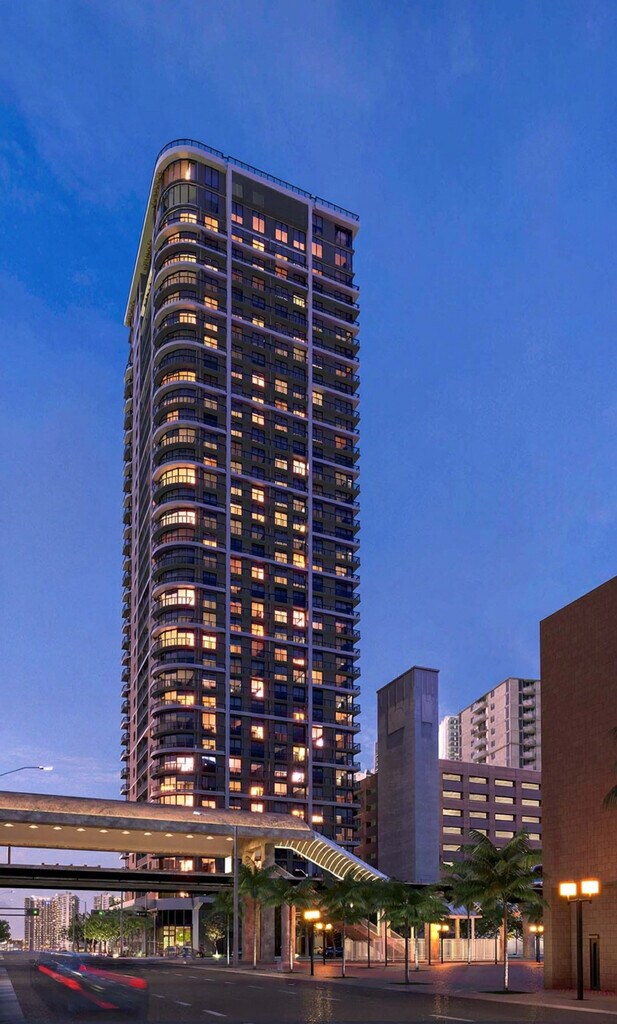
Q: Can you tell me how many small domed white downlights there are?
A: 11